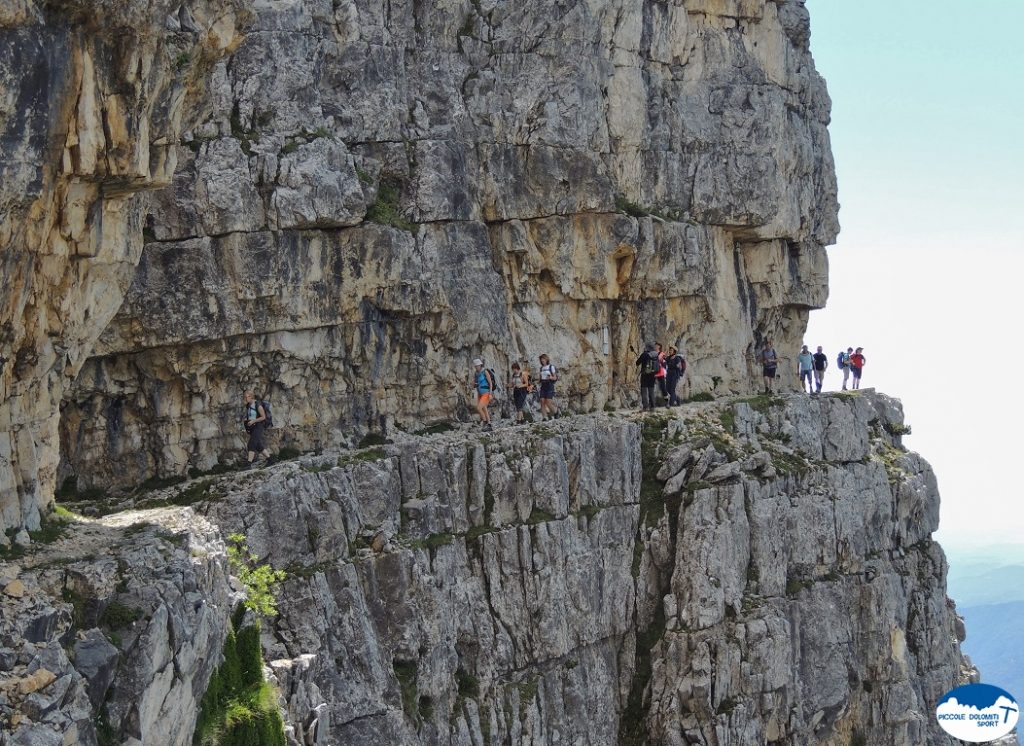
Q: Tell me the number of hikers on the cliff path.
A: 12